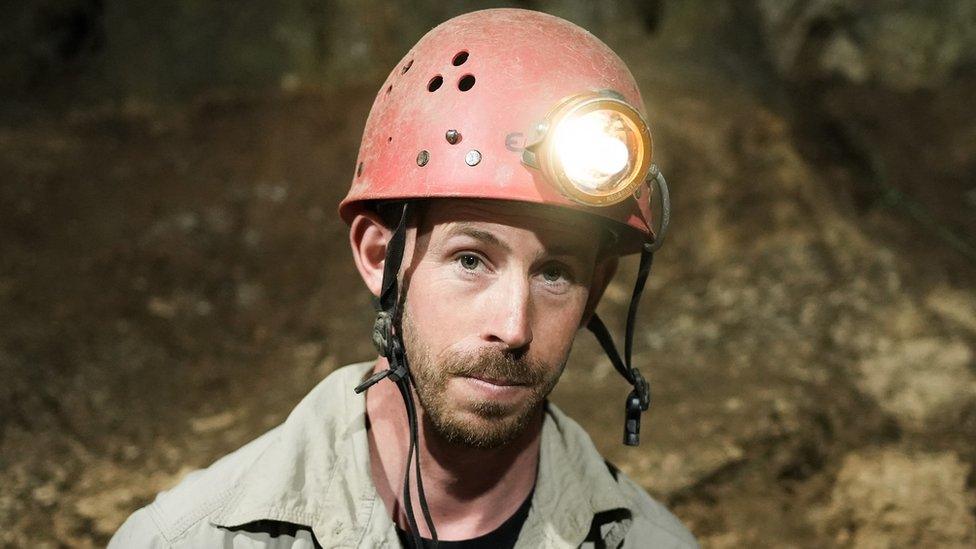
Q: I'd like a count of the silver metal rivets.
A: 3